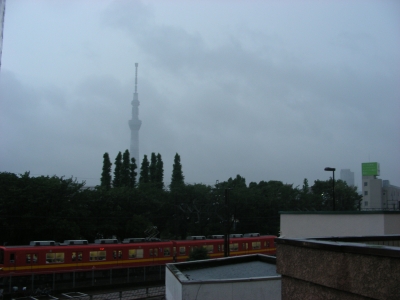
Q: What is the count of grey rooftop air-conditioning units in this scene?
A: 8